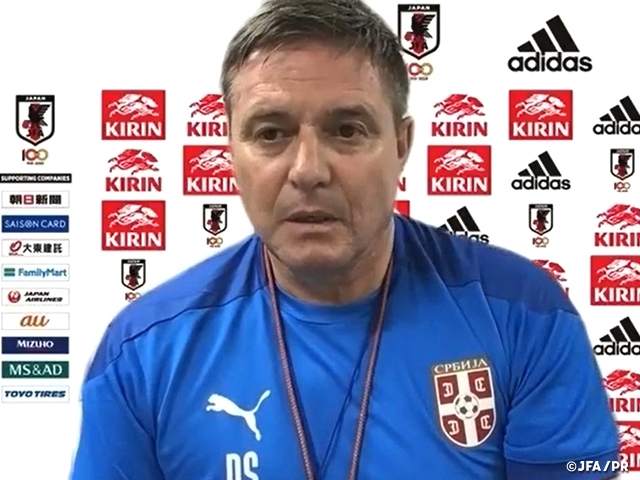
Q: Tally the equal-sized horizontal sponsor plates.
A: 9